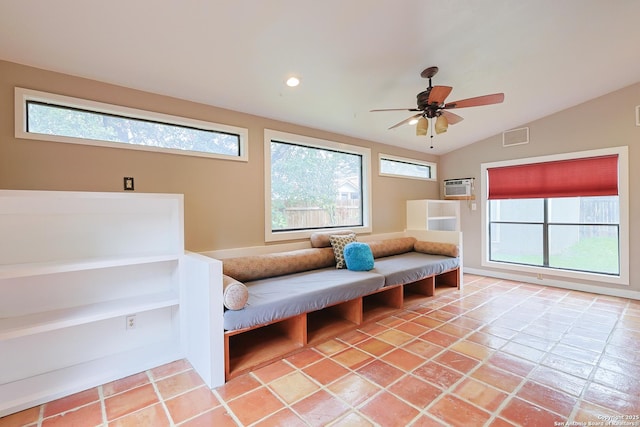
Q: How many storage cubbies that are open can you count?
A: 5